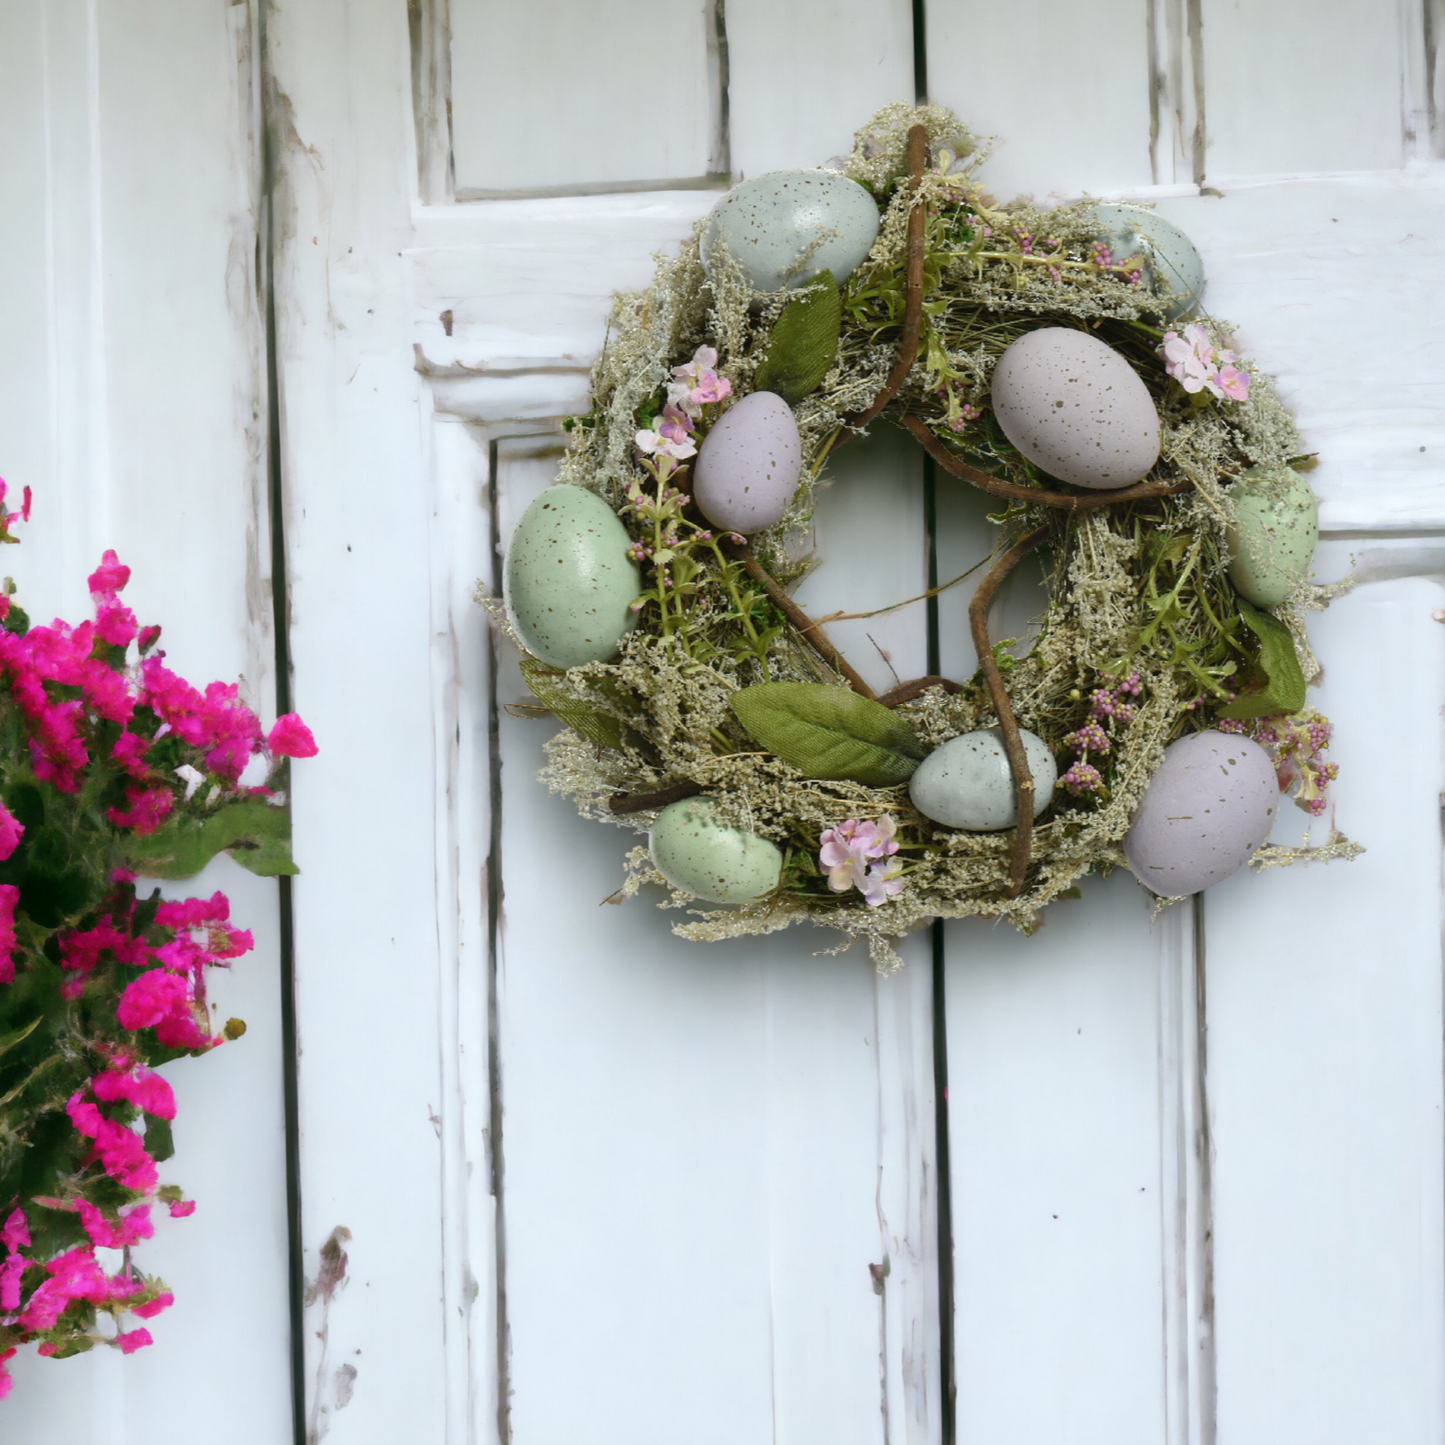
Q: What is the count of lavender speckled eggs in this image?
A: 3